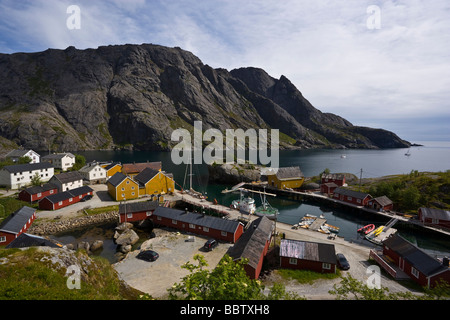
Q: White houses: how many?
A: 5